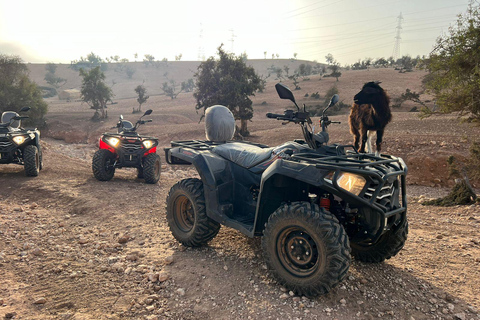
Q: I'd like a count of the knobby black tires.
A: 6